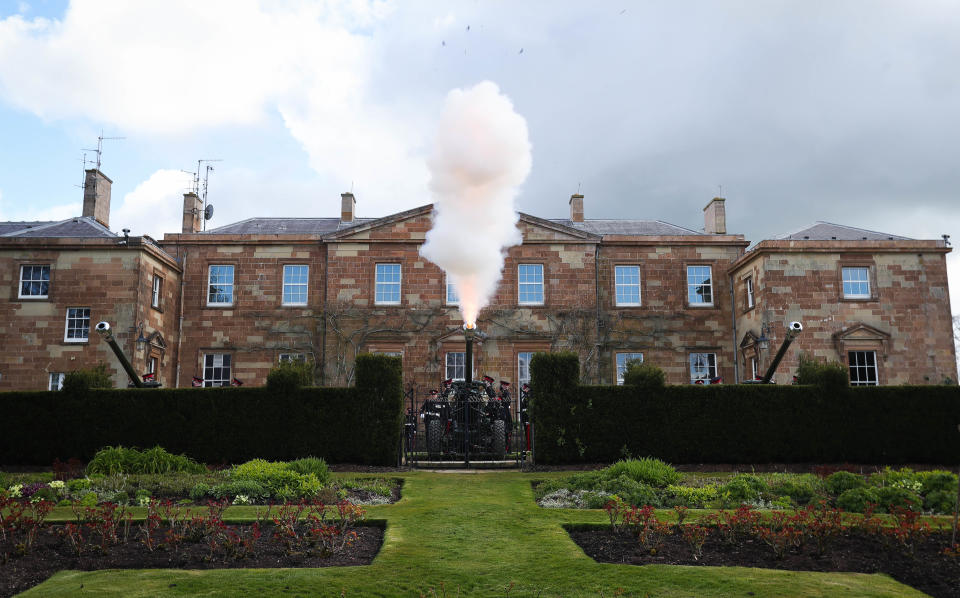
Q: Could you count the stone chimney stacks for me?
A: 5